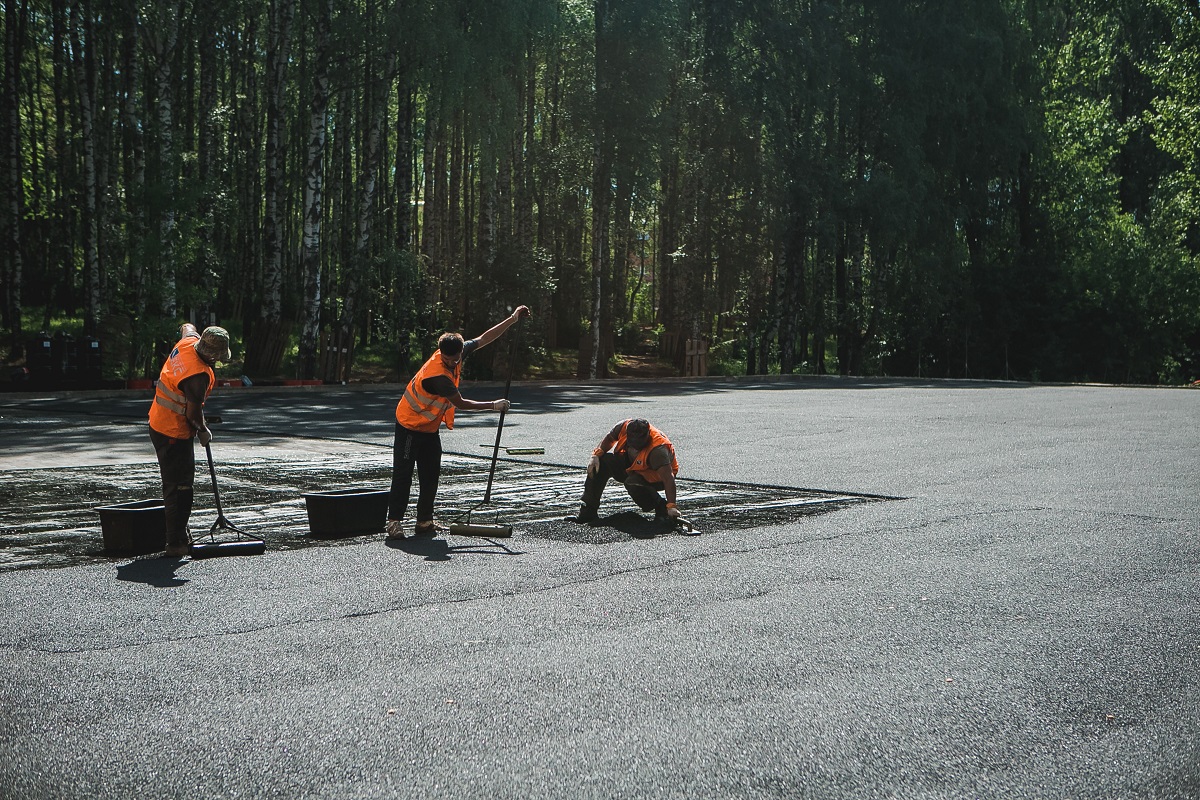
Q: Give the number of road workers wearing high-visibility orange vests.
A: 3